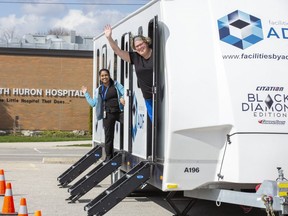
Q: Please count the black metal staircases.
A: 3